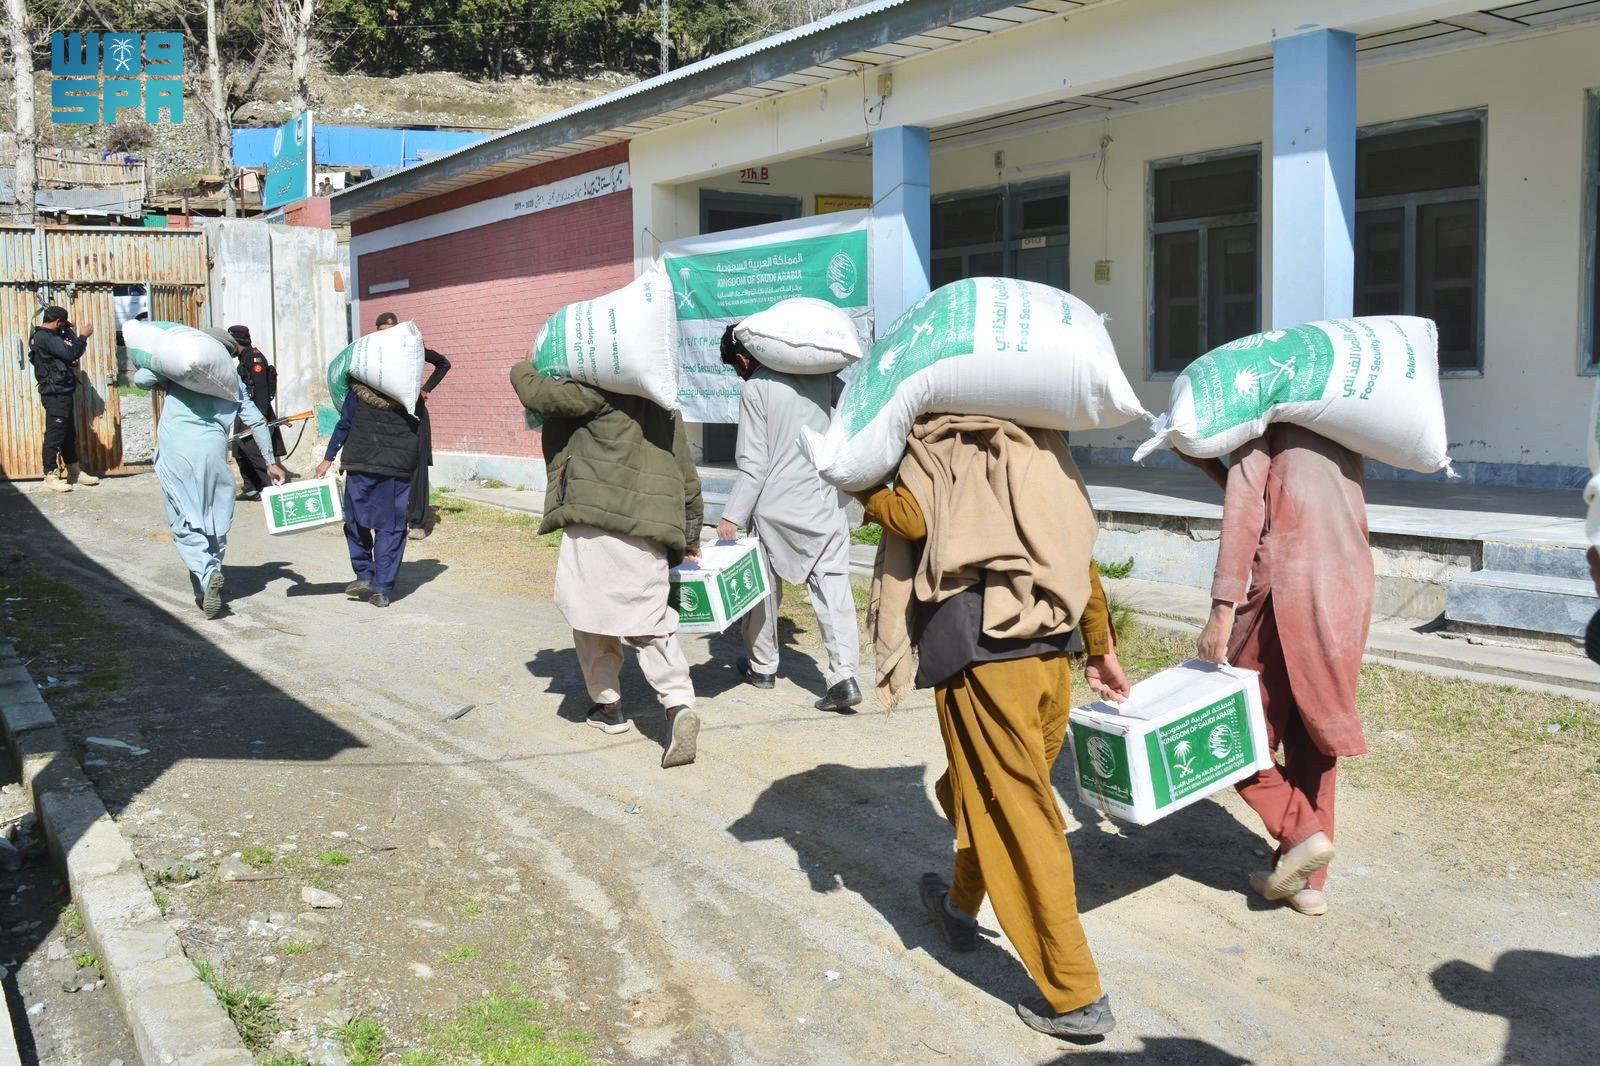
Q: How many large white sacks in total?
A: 6